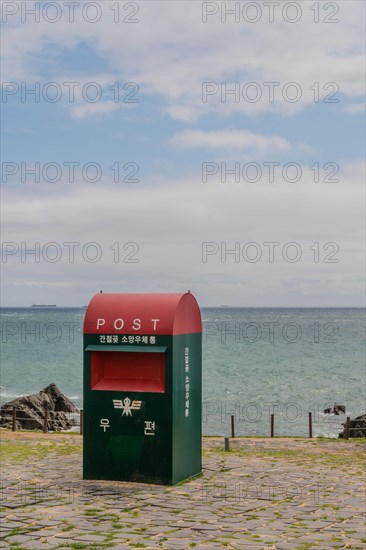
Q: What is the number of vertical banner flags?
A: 0